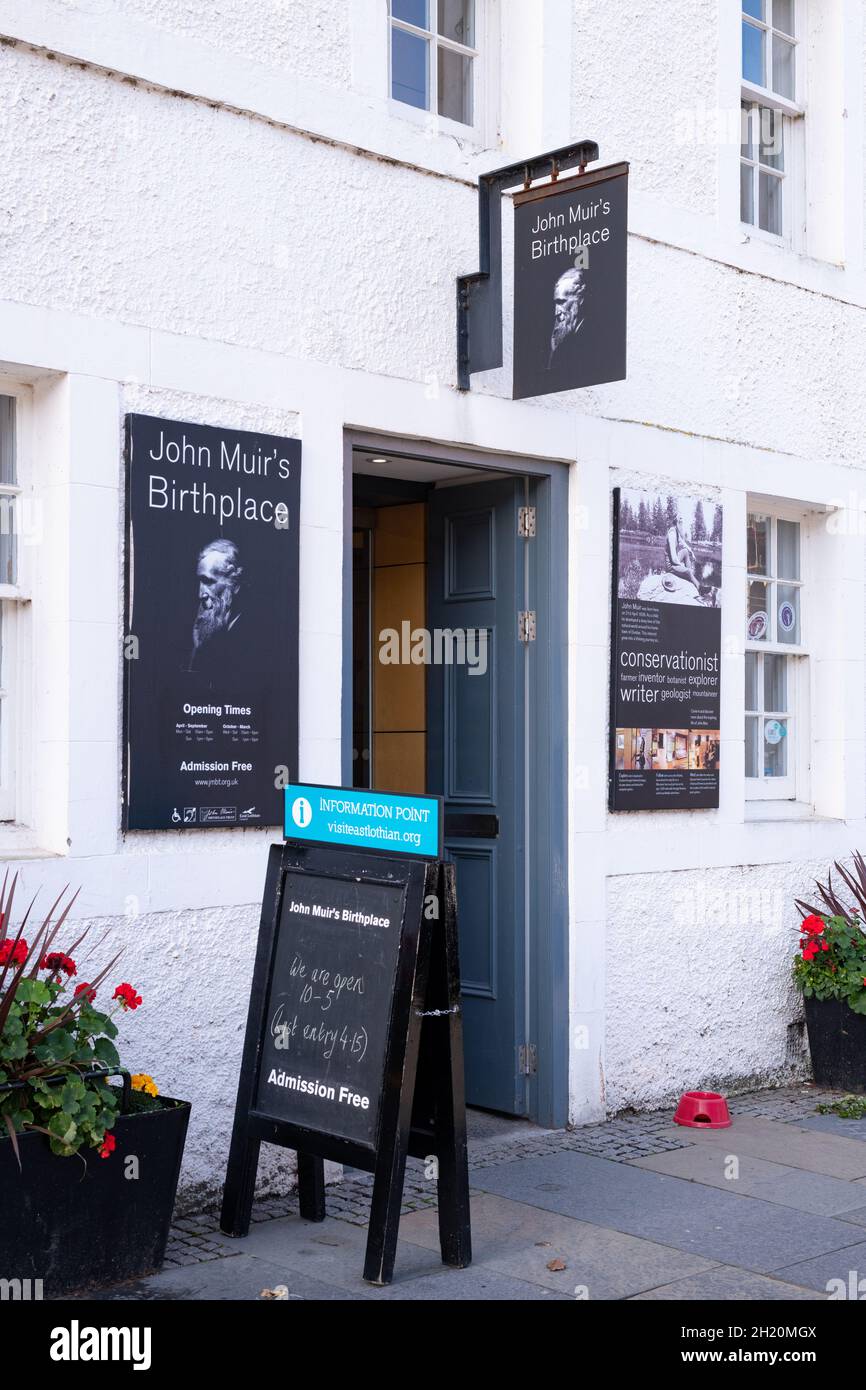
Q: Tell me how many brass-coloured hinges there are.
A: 3